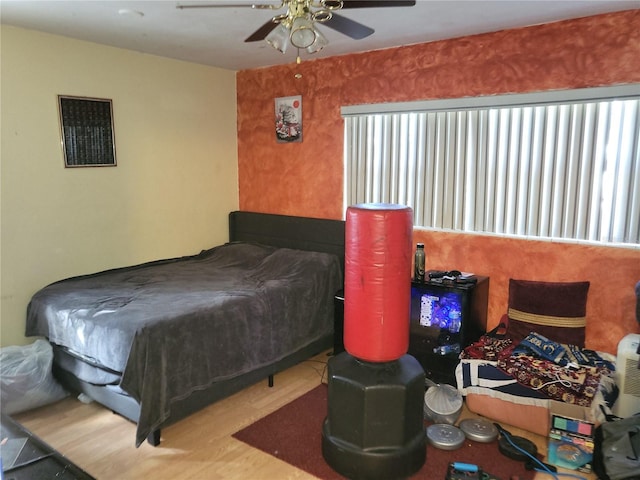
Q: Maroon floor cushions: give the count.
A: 1